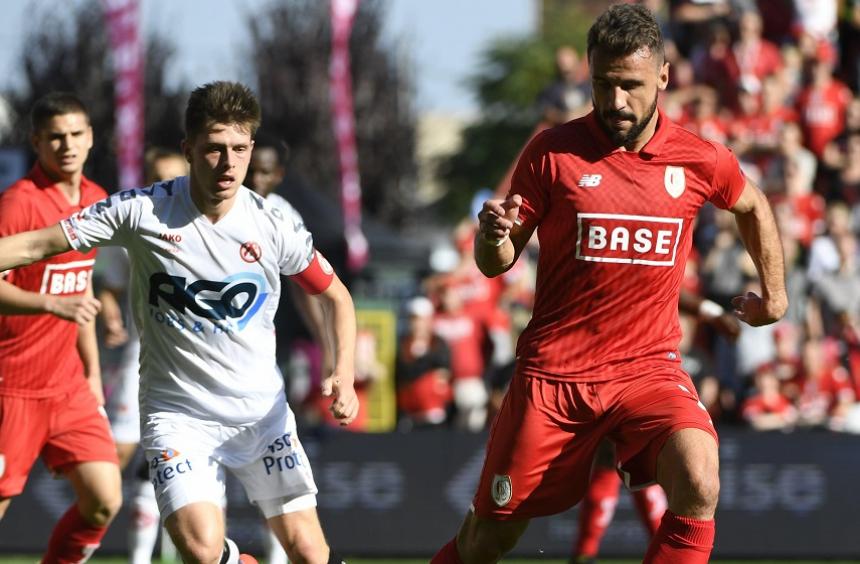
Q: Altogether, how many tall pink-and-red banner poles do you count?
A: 2